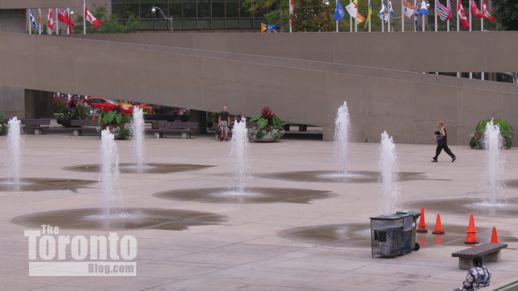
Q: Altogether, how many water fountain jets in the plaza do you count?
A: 7